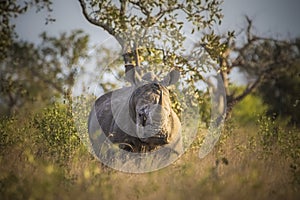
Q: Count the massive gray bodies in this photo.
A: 1